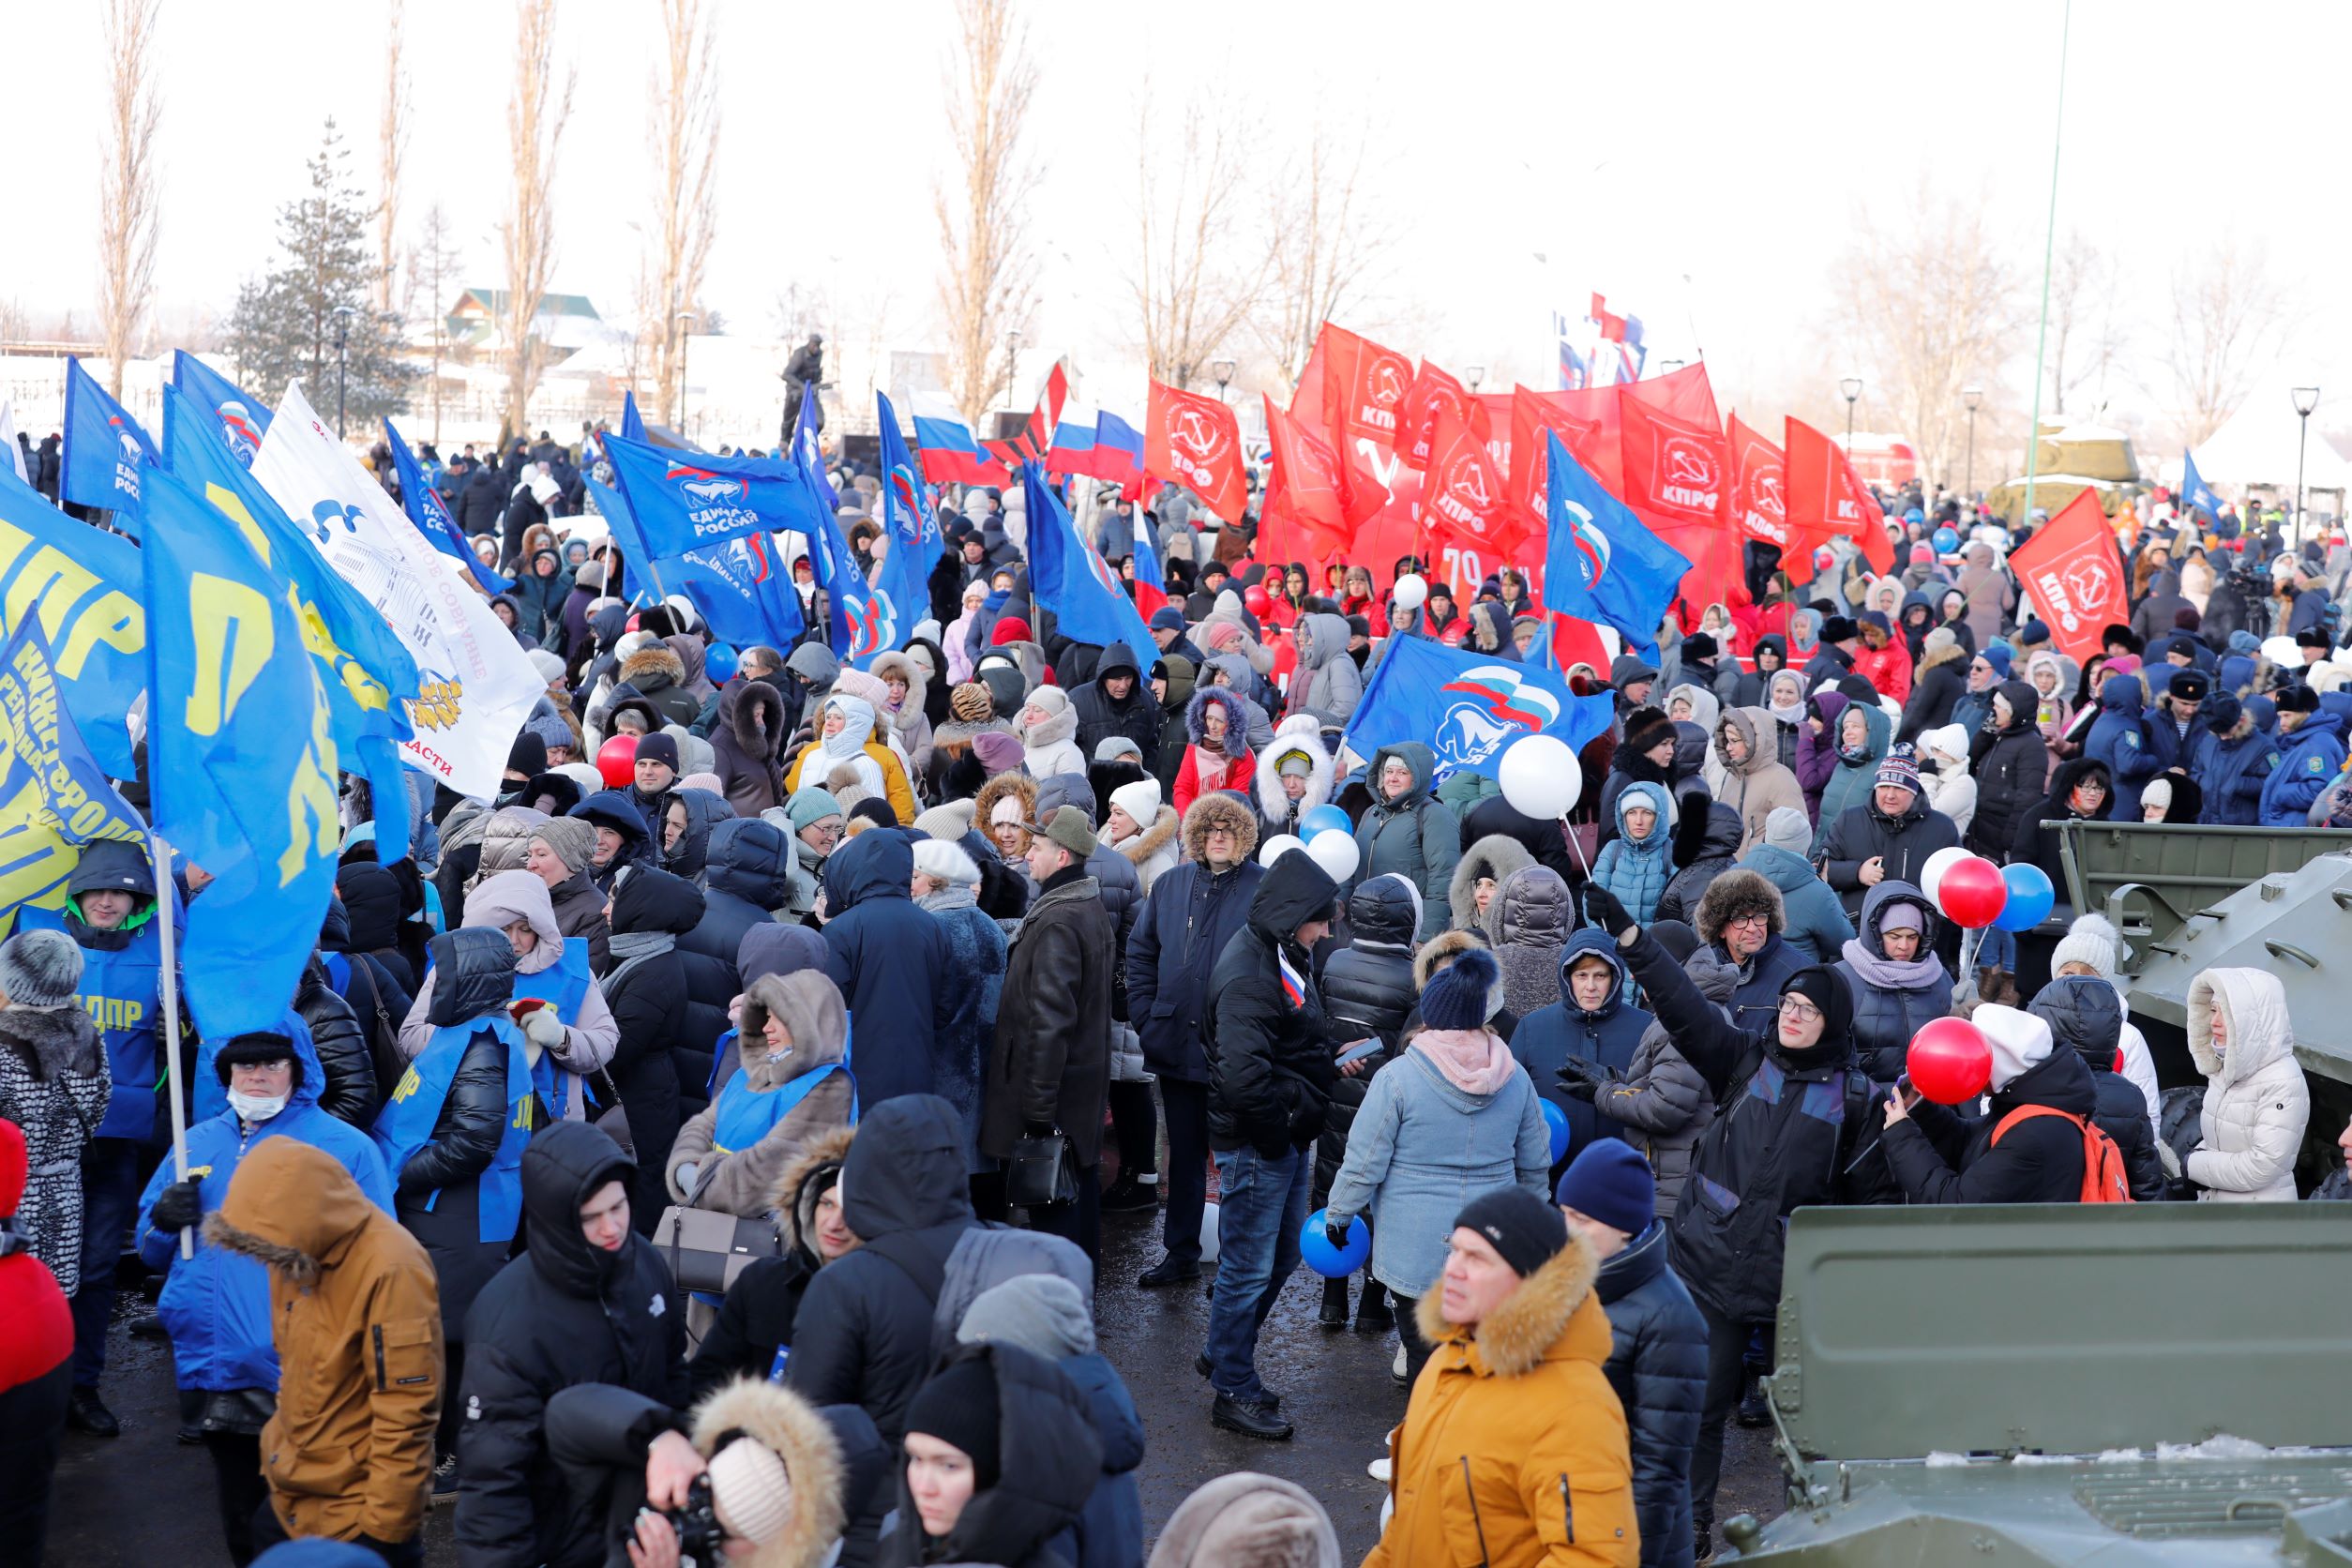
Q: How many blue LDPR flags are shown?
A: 4